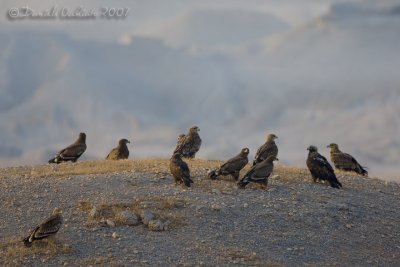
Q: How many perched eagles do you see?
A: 11